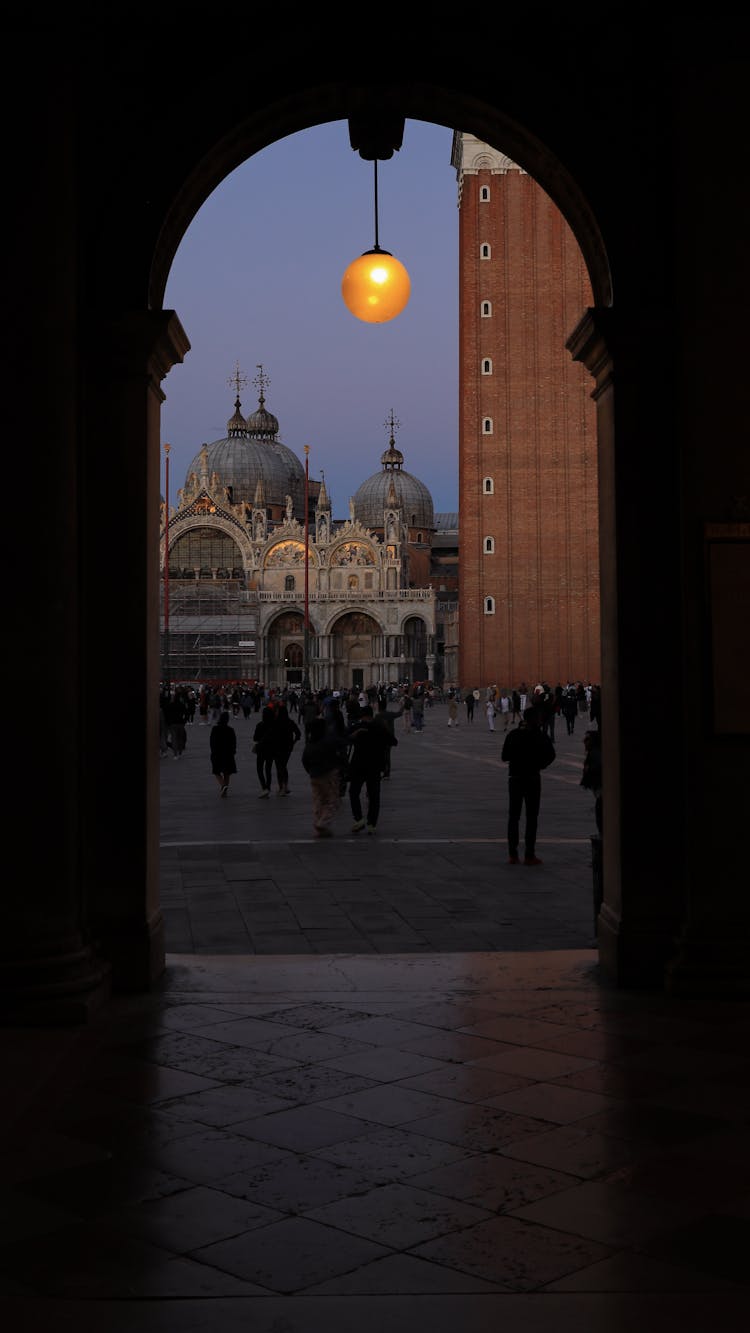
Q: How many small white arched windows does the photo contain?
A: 8